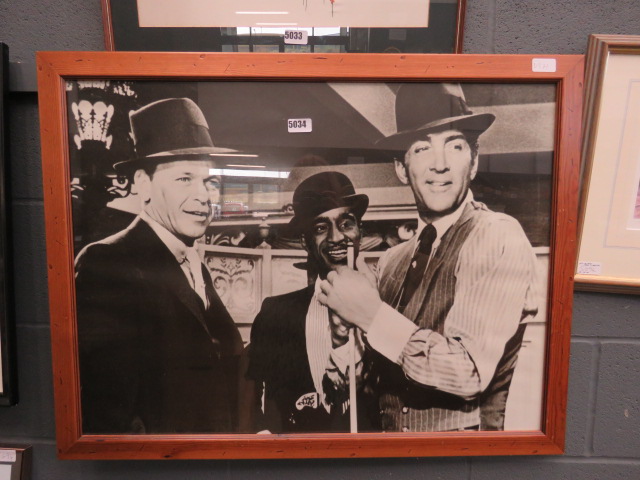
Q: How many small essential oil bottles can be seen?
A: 0